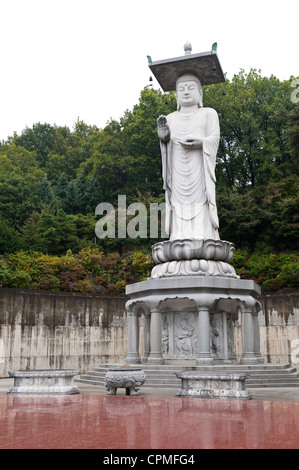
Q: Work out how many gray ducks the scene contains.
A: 0